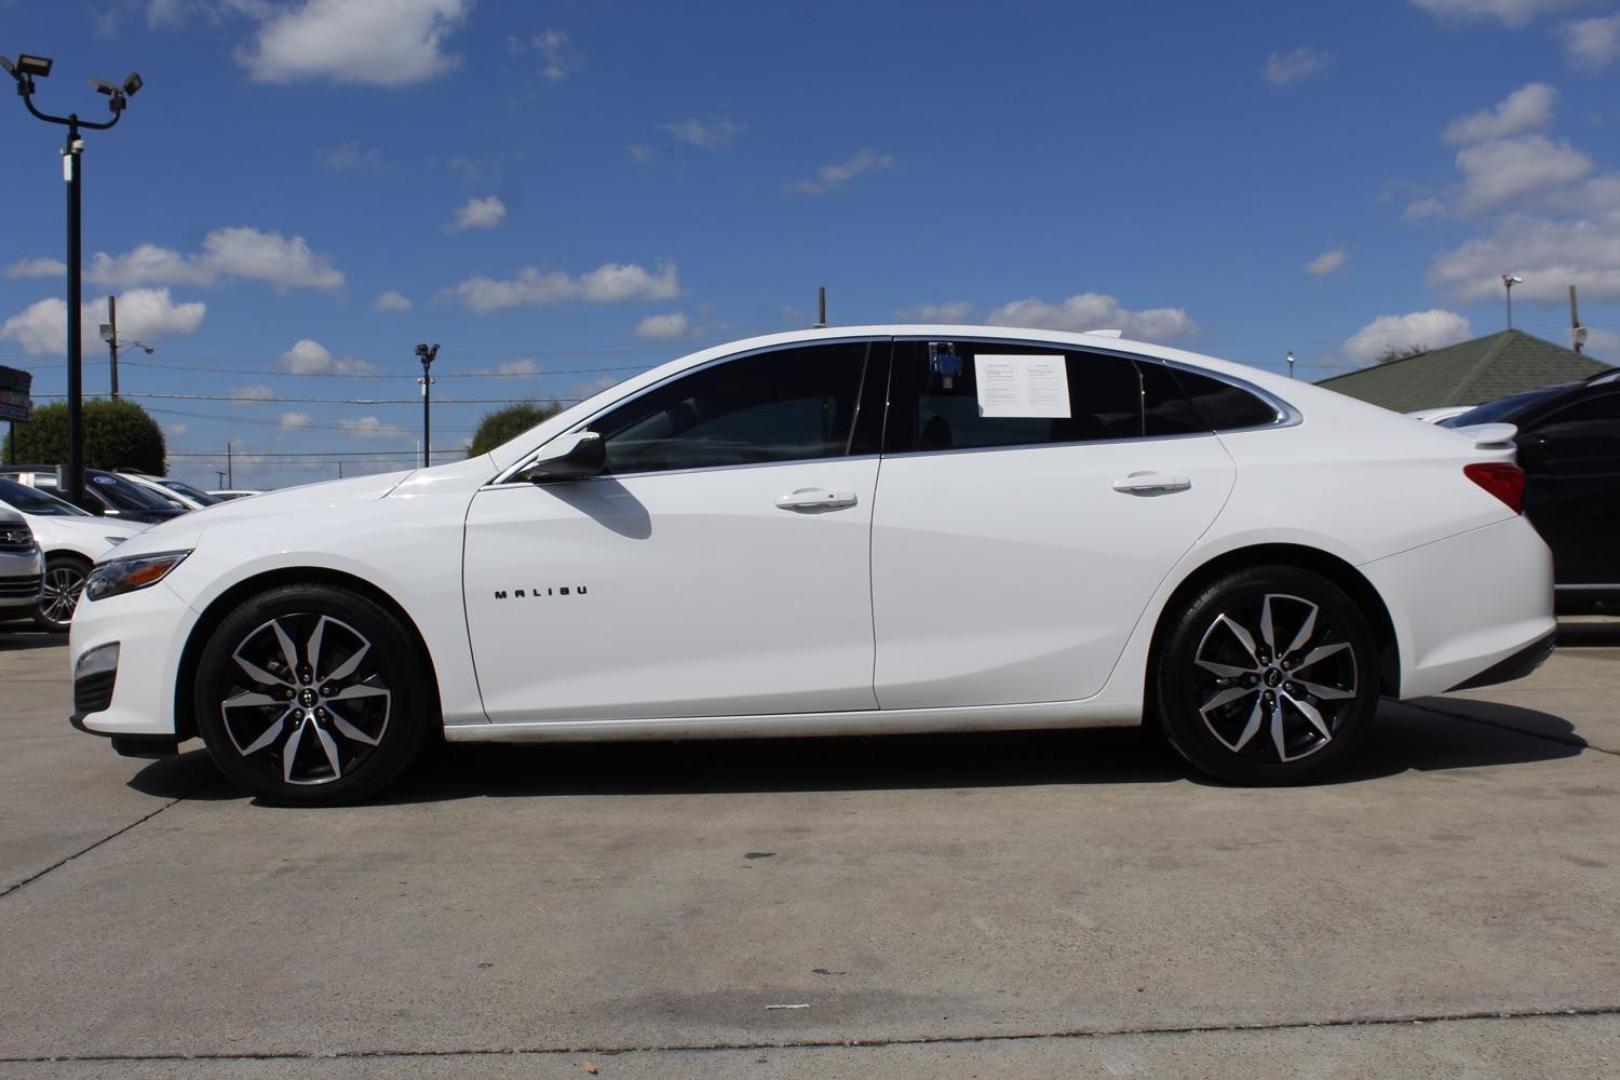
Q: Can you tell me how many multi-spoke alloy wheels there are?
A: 3